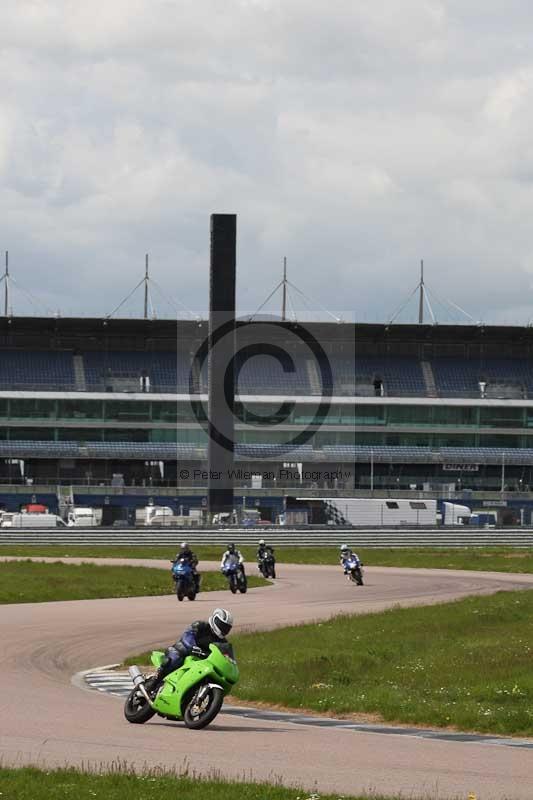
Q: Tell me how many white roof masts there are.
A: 4